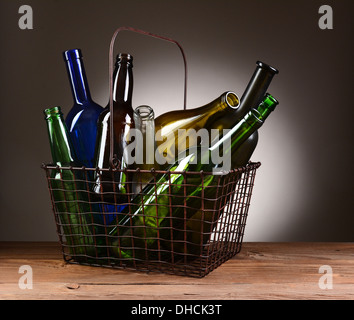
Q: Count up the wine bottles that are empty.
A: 8